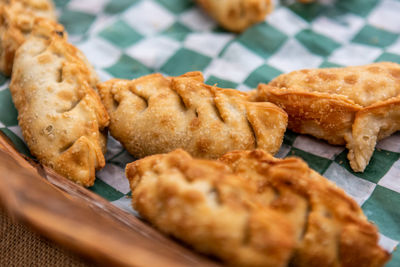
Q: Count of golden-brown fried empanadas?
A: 7